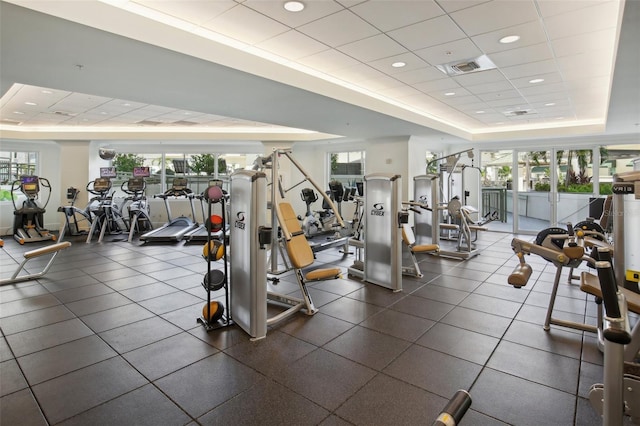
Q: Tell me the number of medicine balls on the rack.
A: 5